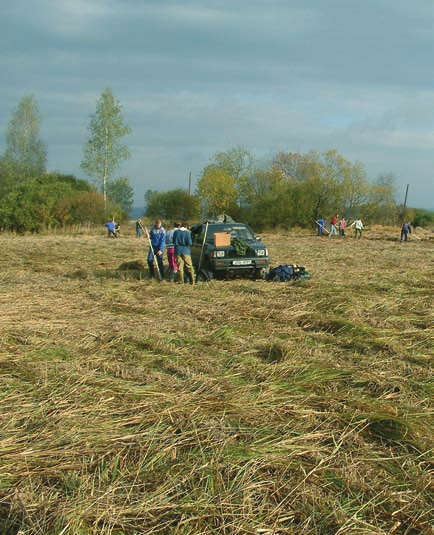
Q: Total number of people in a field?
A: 11